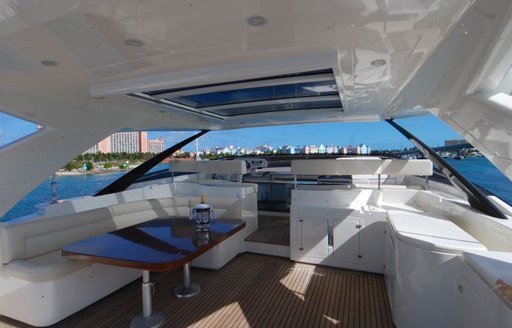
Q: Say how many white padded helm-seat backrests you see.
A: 2